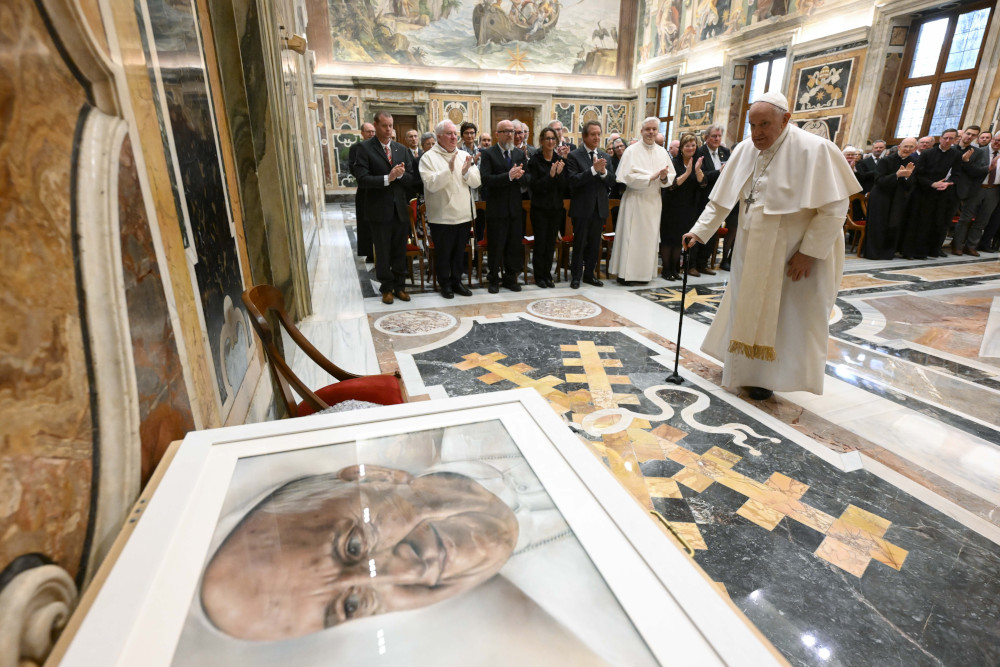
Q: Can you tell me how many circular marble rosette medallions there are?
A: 2